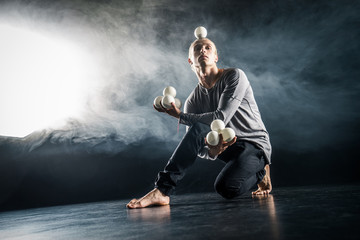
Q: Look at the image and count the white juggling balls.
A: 8